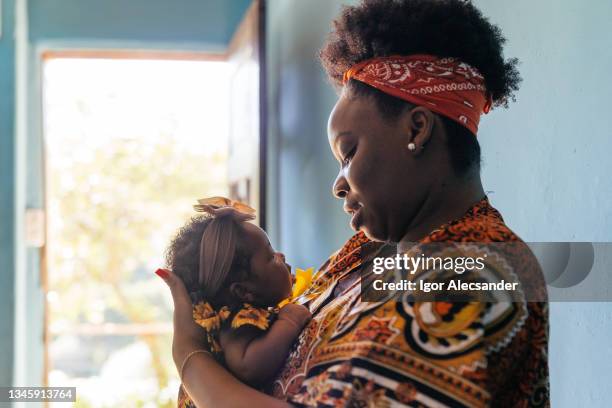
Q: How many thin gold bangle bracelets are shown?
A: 1